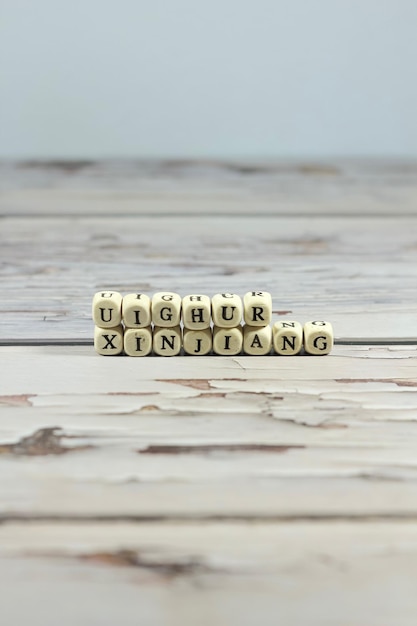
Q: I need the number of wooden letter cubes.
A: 14